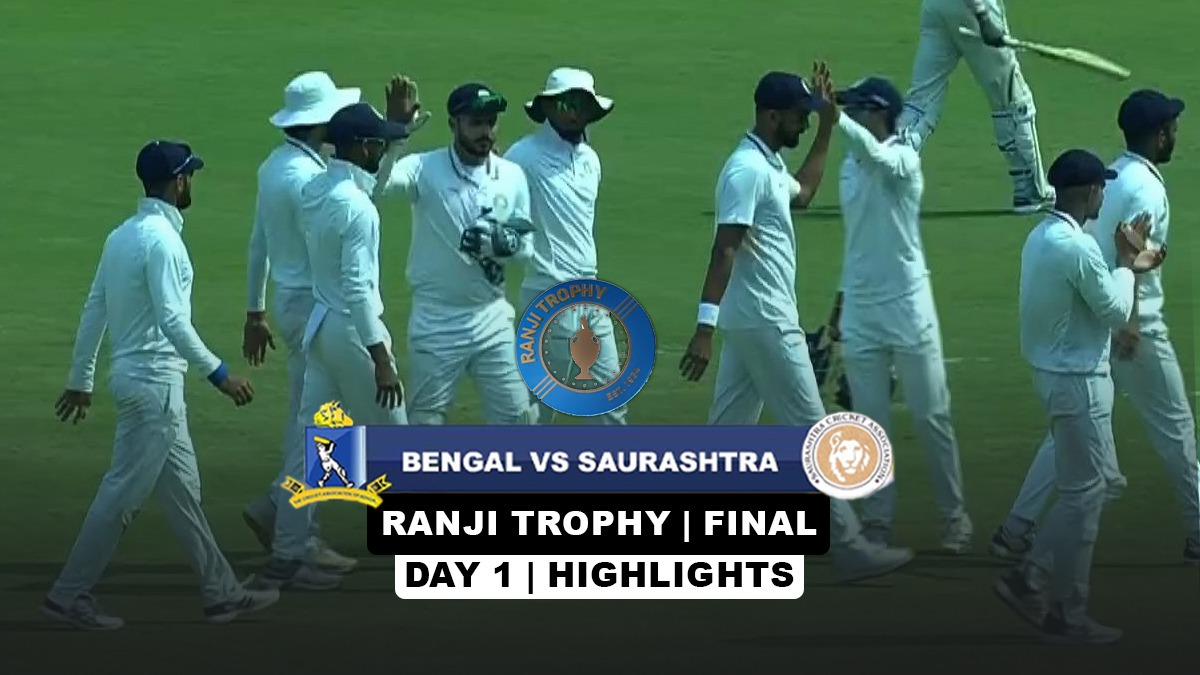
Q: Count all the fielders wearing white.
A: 9